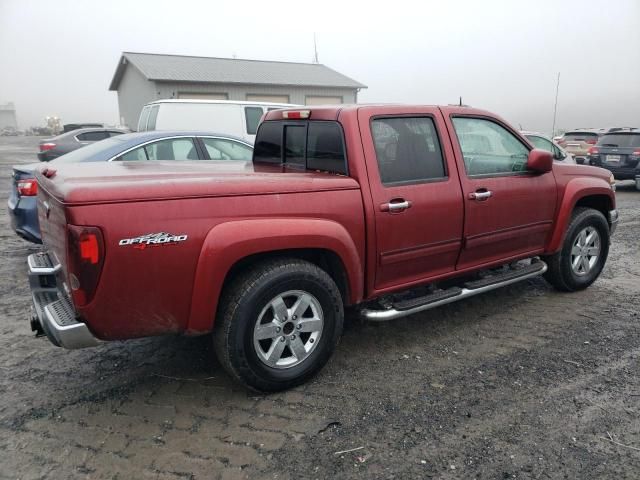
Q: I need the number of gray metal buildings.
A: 1